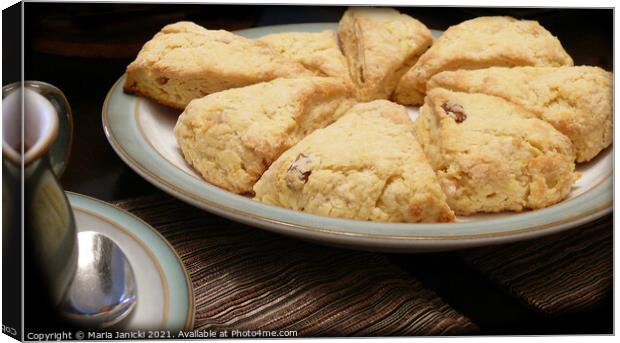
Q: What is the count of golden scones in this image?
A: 8